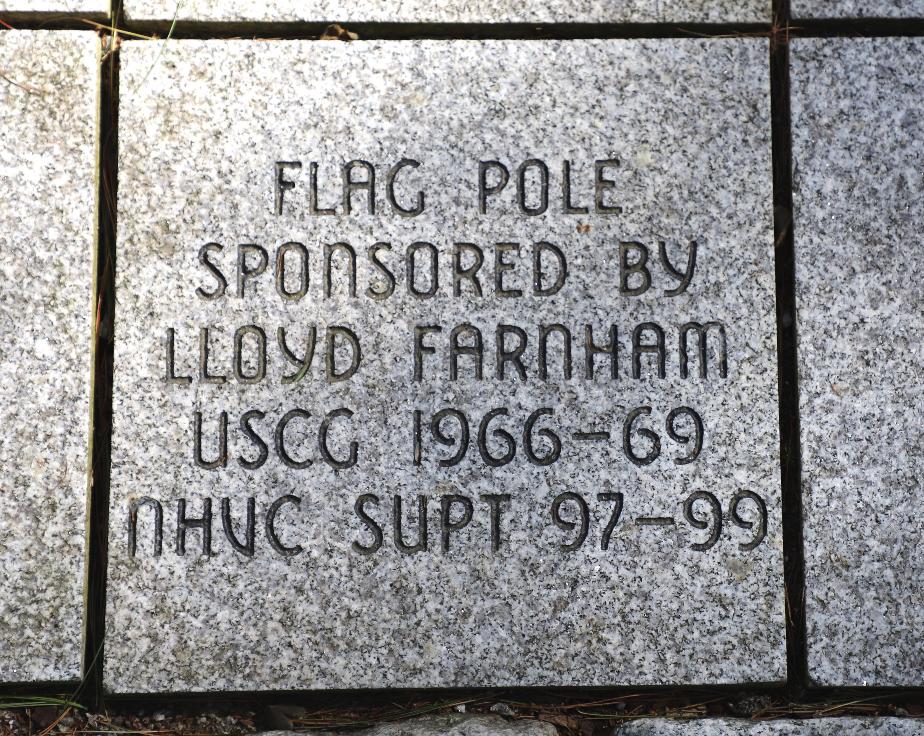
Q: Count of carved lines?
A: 5